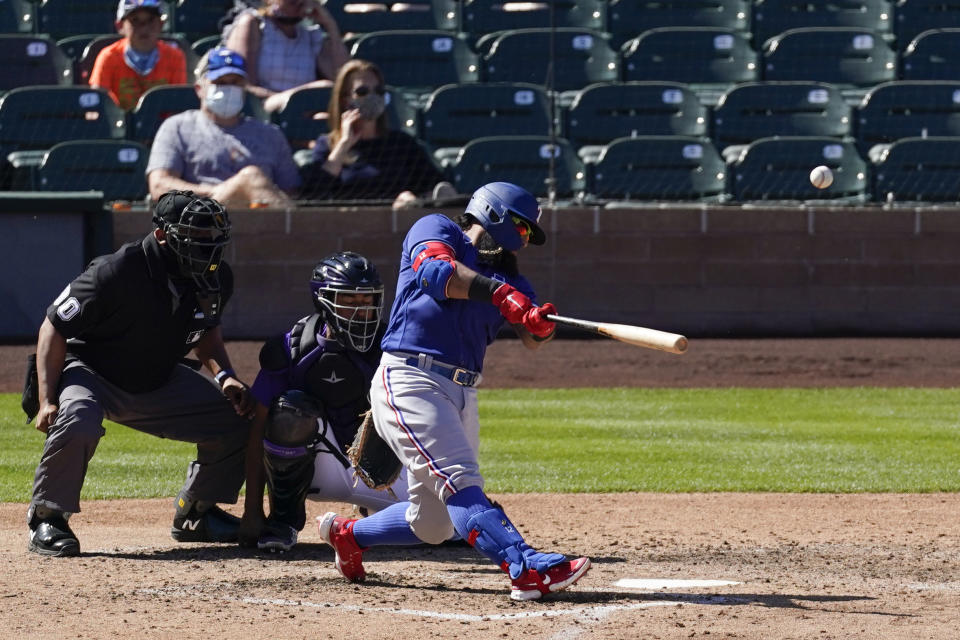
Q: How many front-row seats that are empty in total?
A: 5